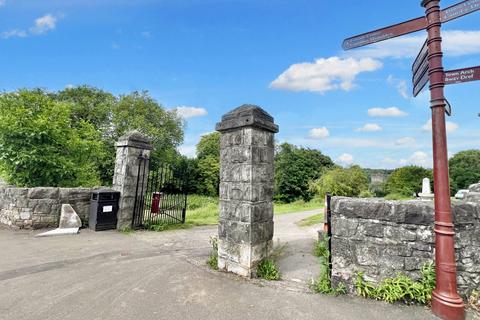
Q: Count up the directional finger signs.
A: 7